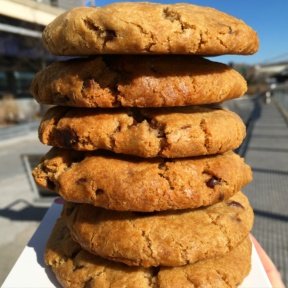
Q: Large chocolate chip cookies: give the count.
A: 6